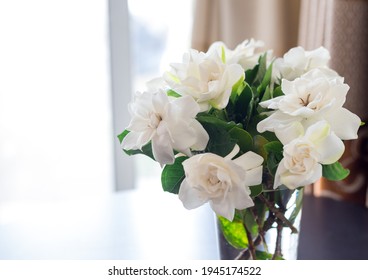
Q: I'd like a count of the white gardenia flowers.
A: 7